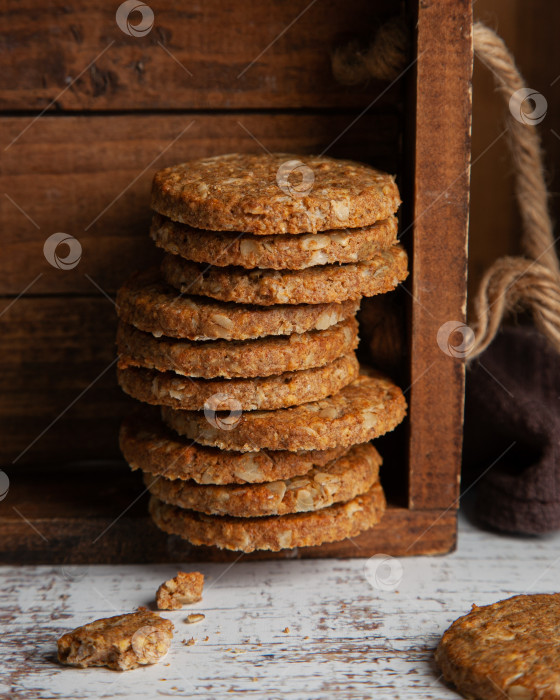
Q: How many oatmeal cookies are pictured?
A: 11